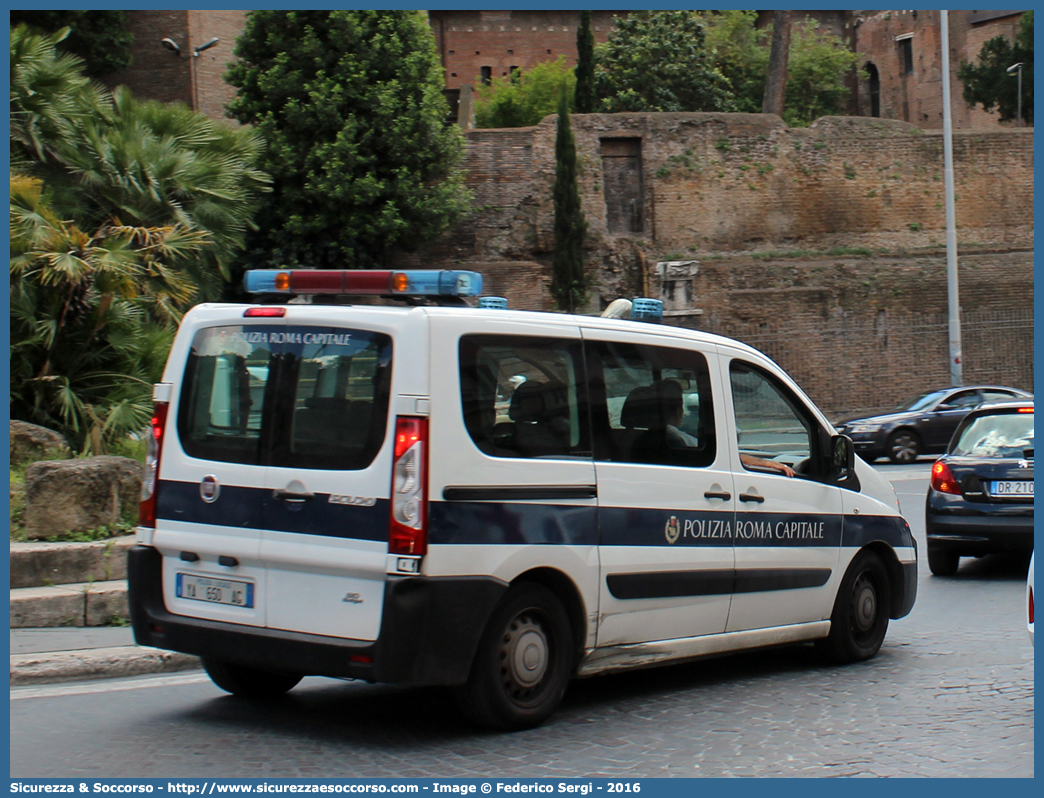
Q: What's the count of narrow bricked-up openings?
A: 1